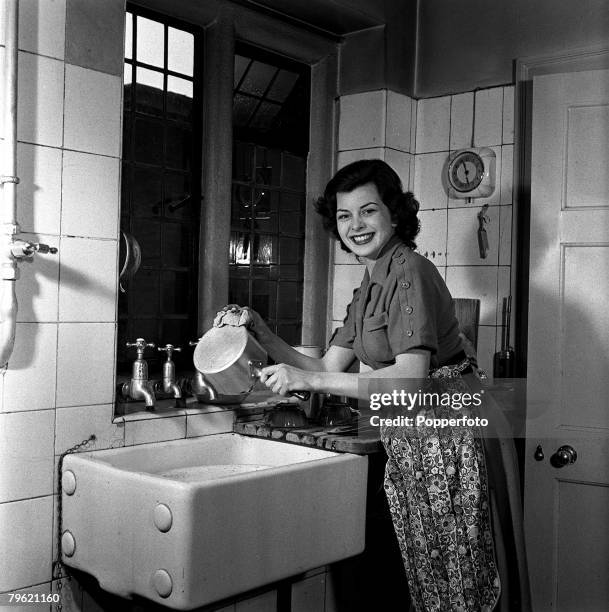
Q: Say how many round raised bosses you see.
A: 4